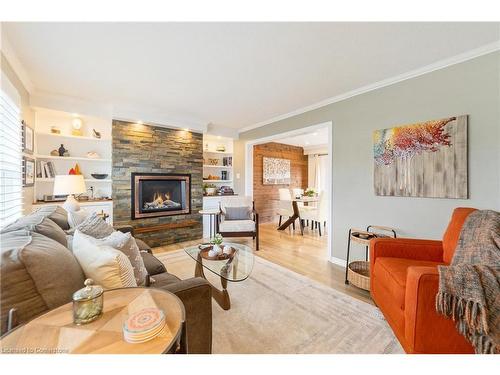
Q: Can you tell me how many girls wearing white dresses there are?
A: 0